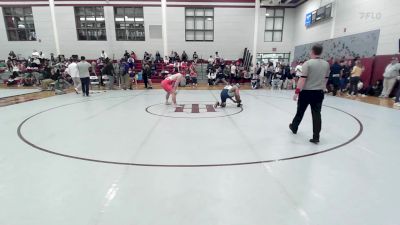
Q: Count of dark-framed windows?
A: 5